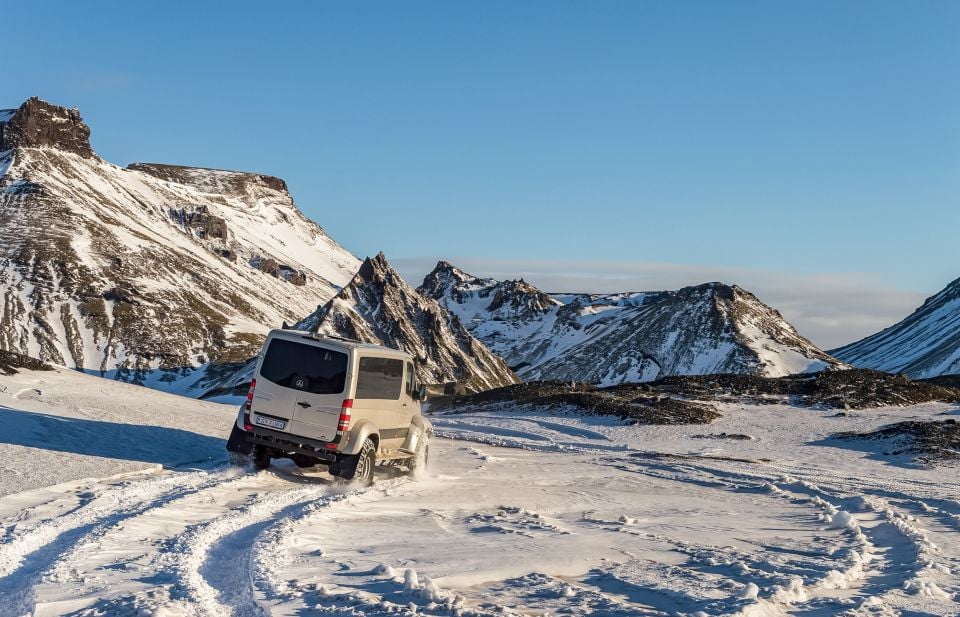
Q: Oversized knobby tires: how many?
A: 3